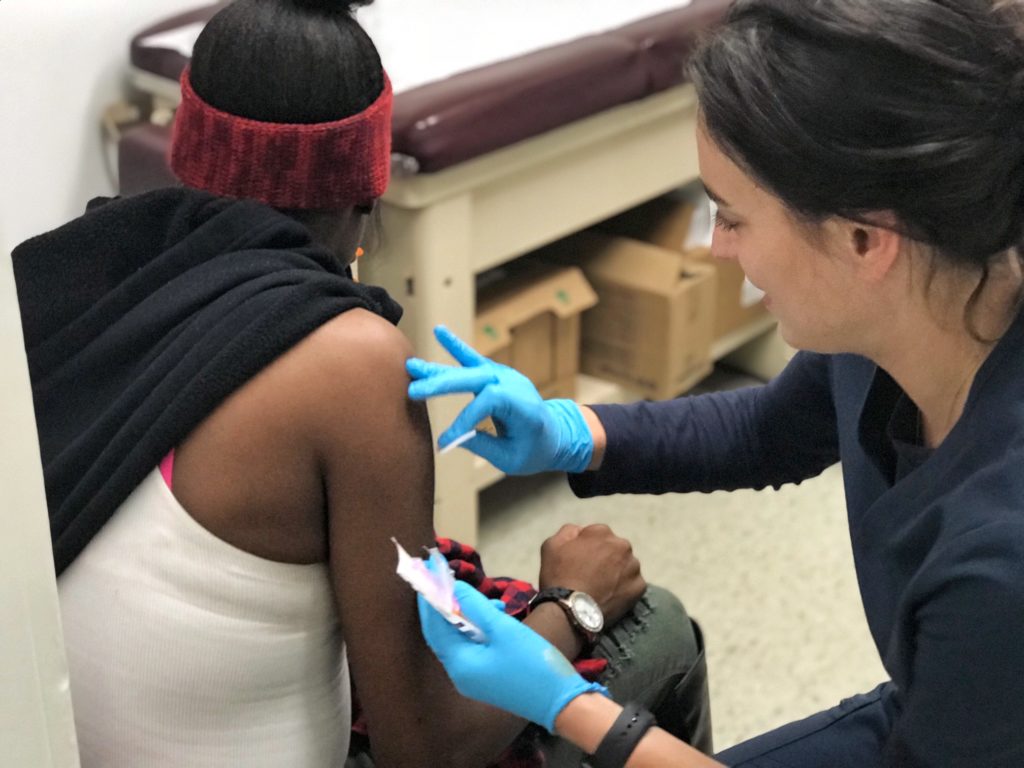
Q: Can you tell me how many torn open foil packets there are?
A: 1